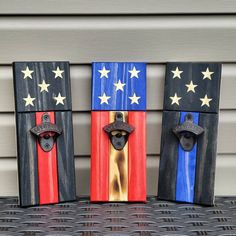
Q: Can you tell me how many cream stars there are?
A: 15